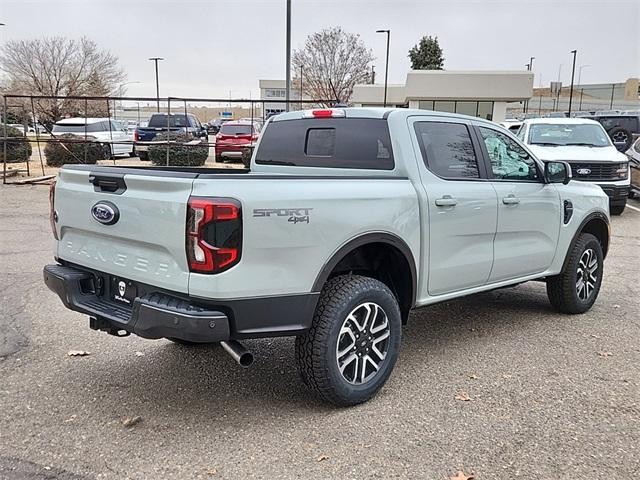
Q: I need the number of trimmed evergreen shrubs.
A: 4